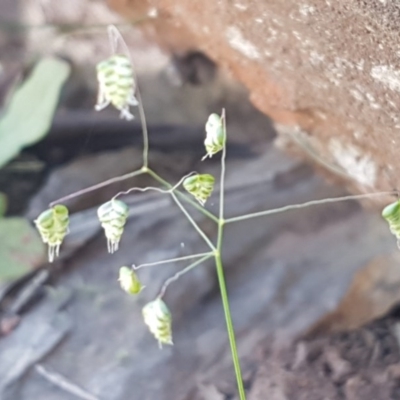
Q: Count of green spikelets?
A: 8